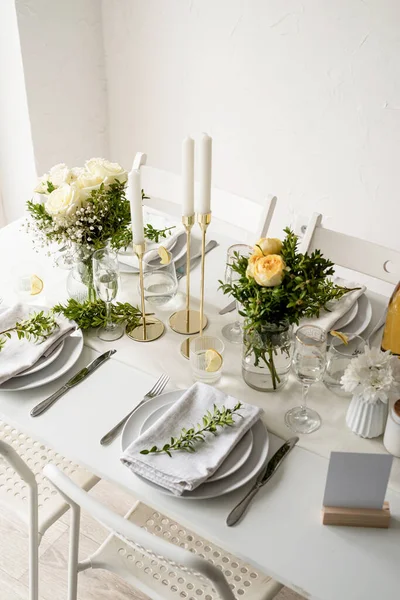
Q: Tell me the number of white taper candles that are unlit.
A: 3